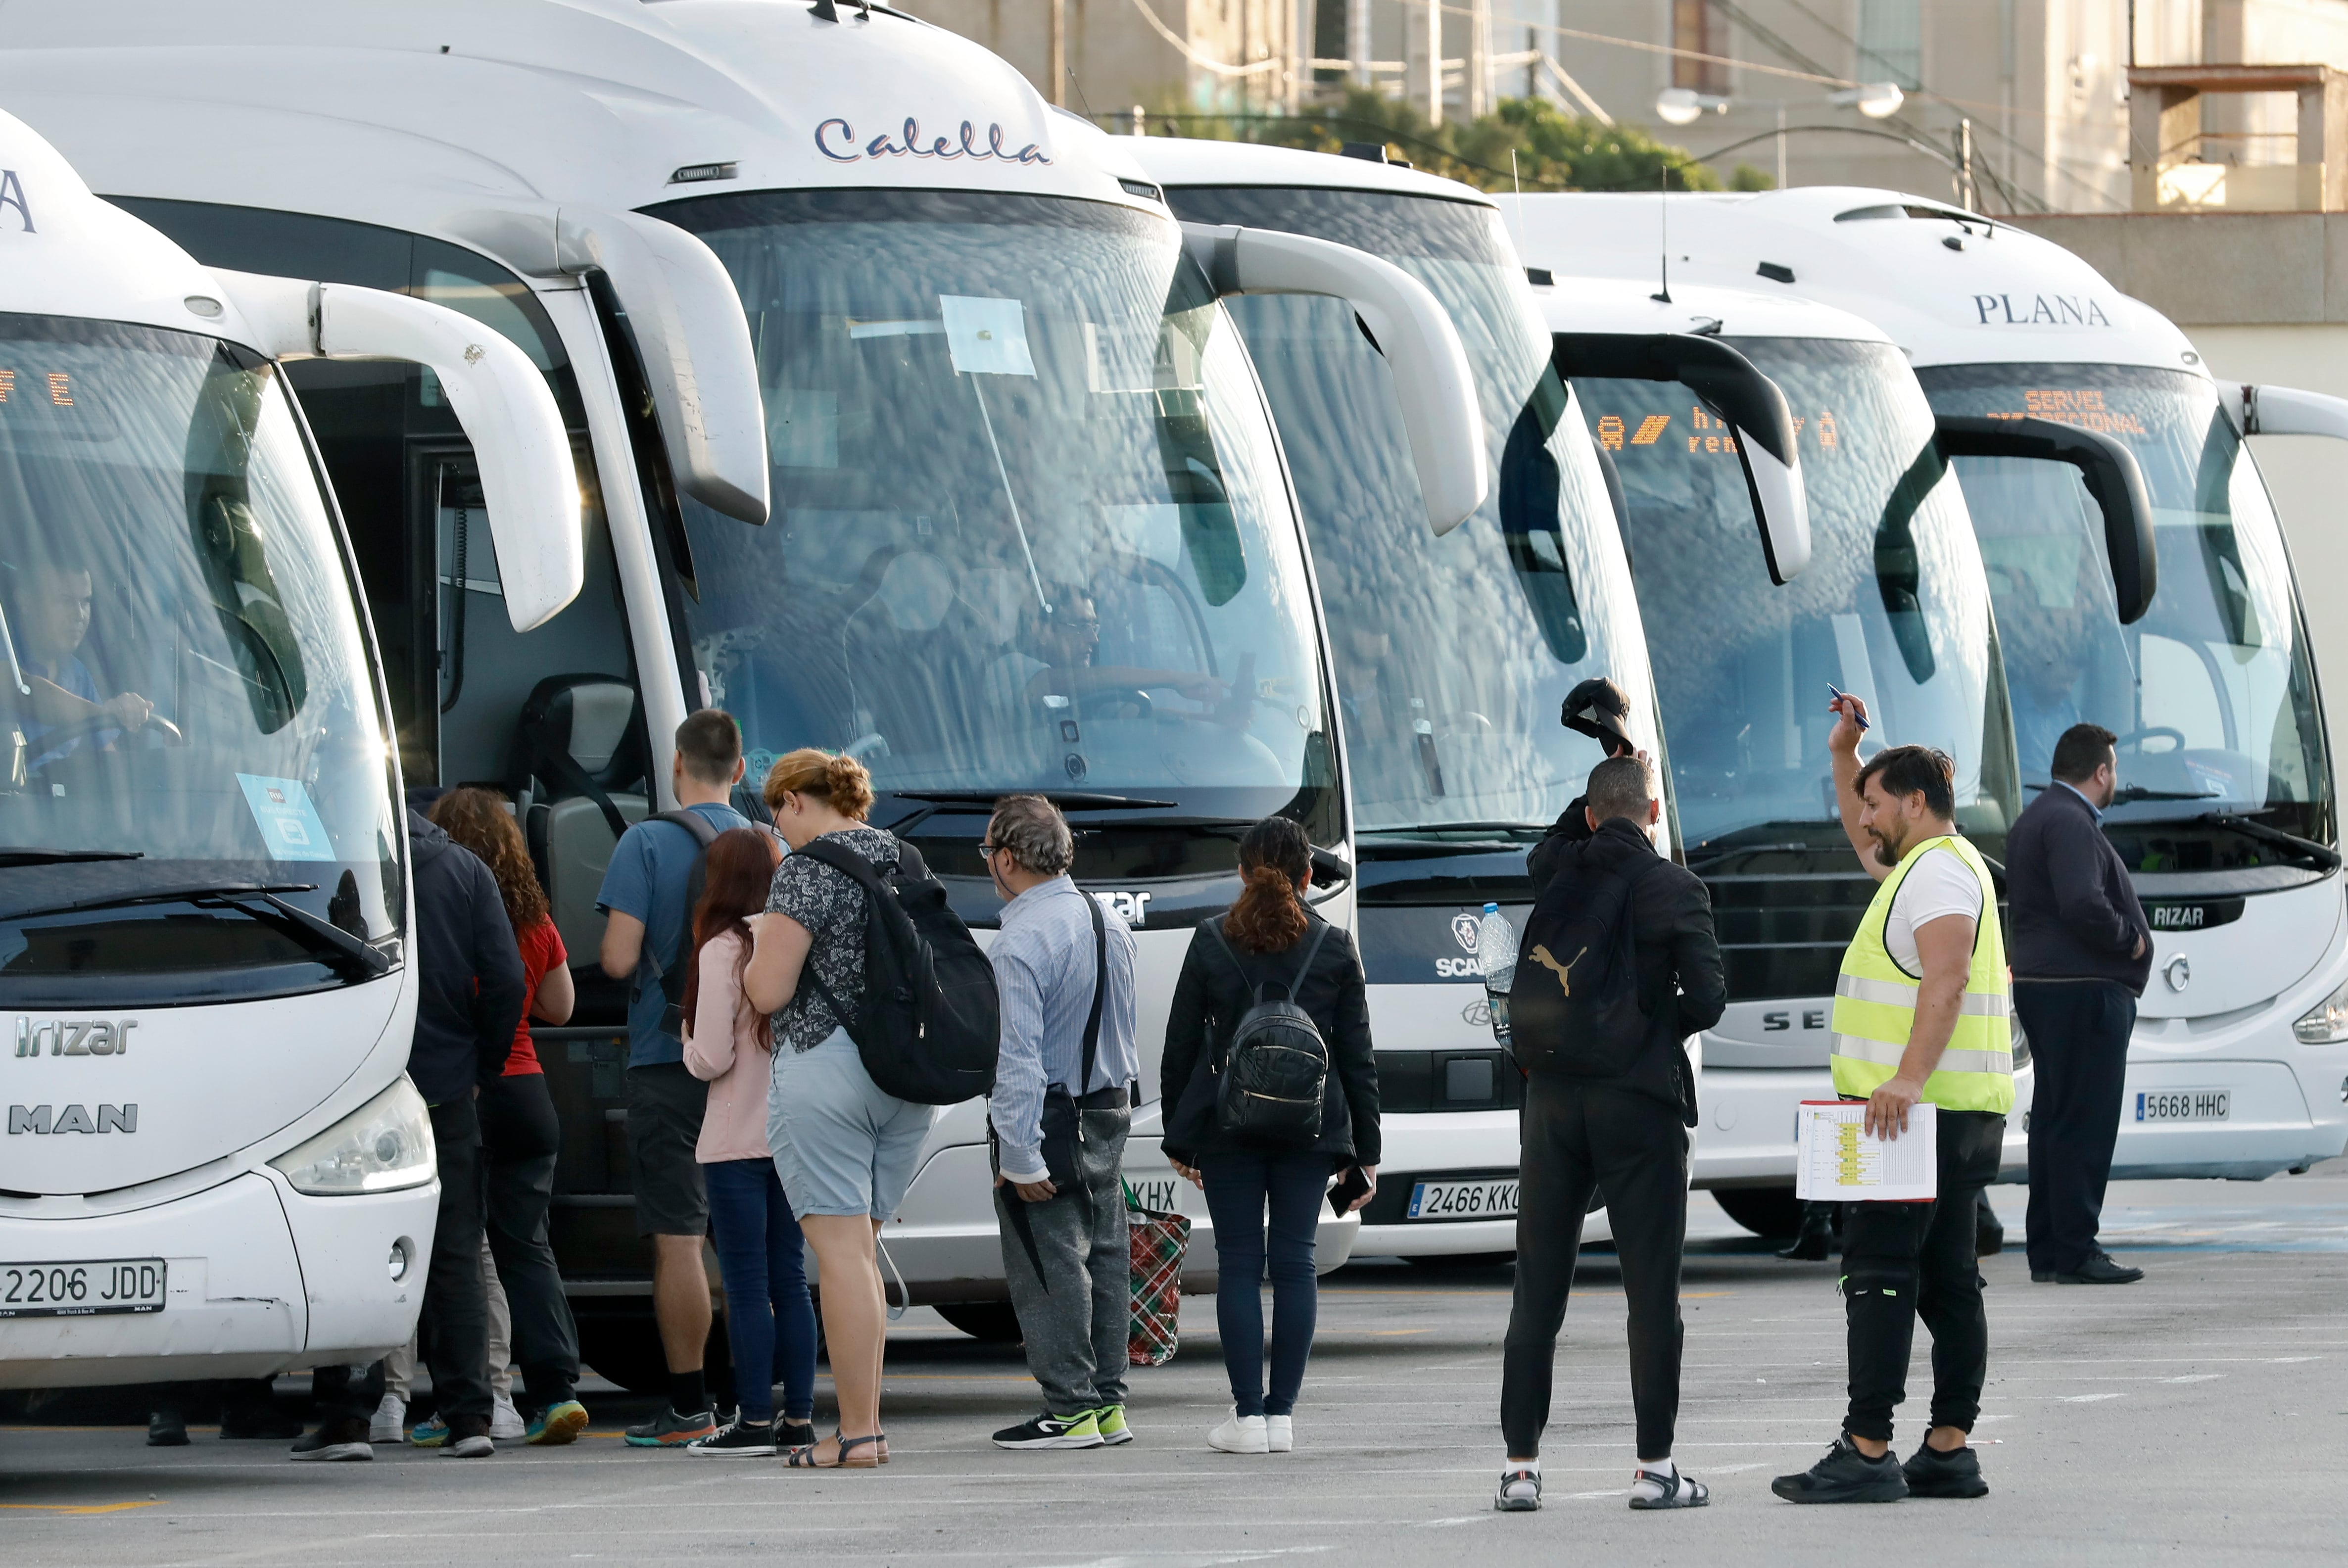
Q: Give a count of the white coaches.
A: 5